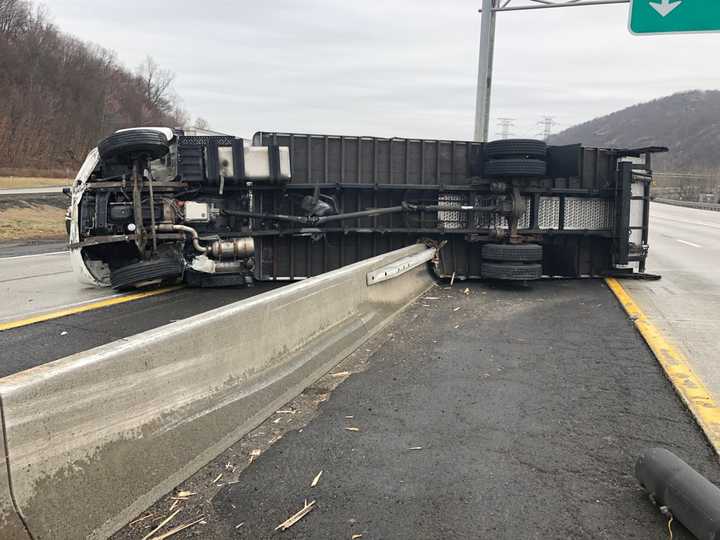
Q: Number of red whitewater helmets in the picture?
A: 0